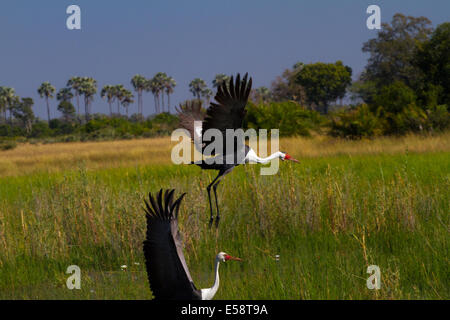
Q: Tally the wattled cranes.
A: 2